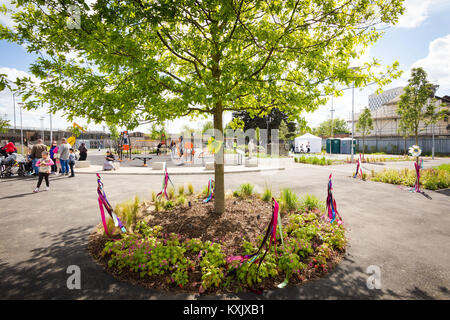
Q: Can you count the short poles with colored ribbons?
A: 7